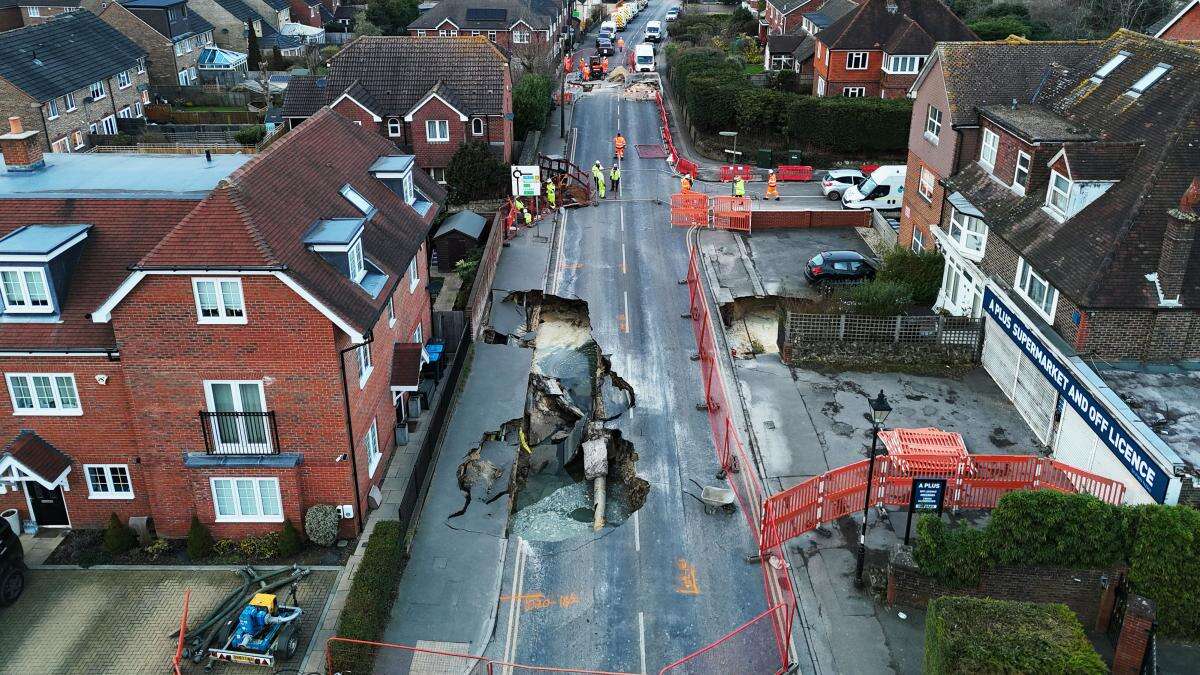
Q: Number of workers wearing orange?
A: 8